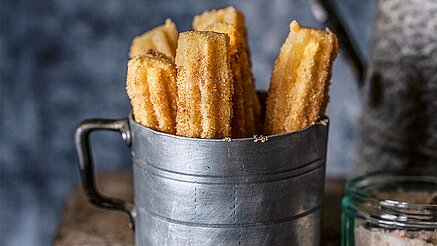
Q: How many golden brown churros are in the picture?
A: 6